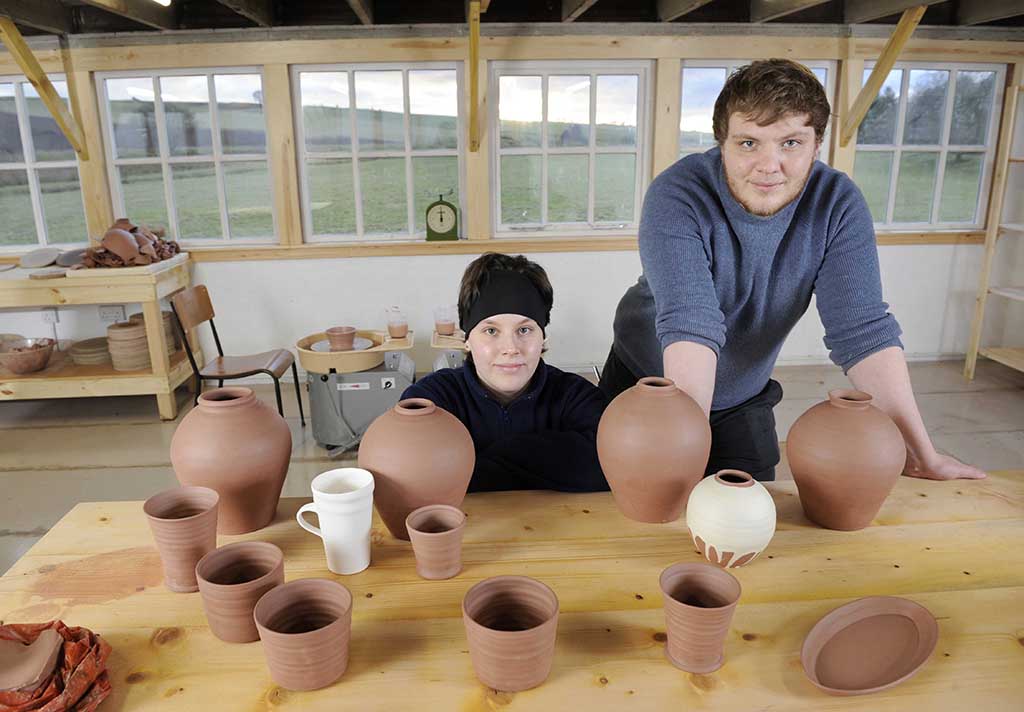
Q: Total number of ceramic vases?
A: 5